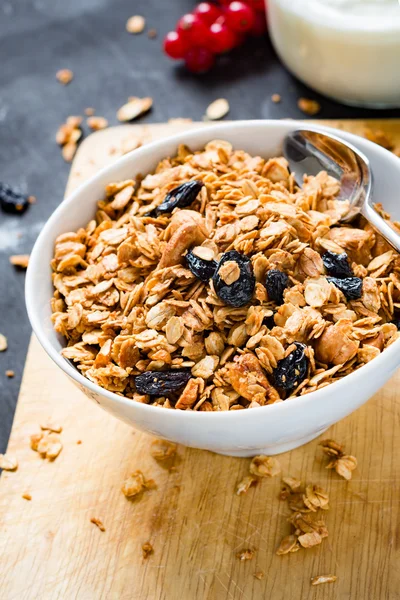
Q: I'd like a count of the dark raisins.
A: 9